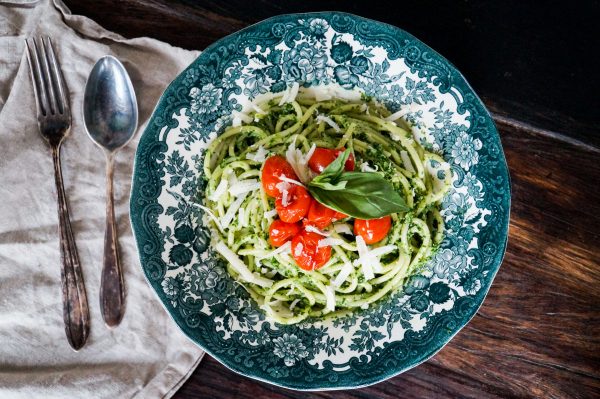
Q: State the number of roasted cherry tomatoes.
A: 7